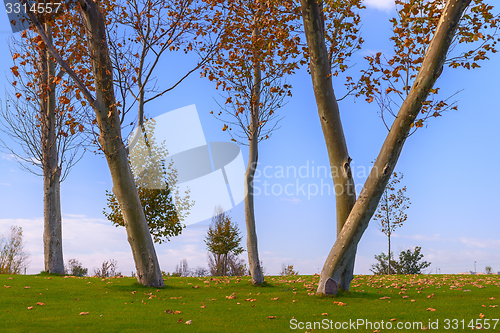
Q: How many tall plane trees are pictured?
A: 5